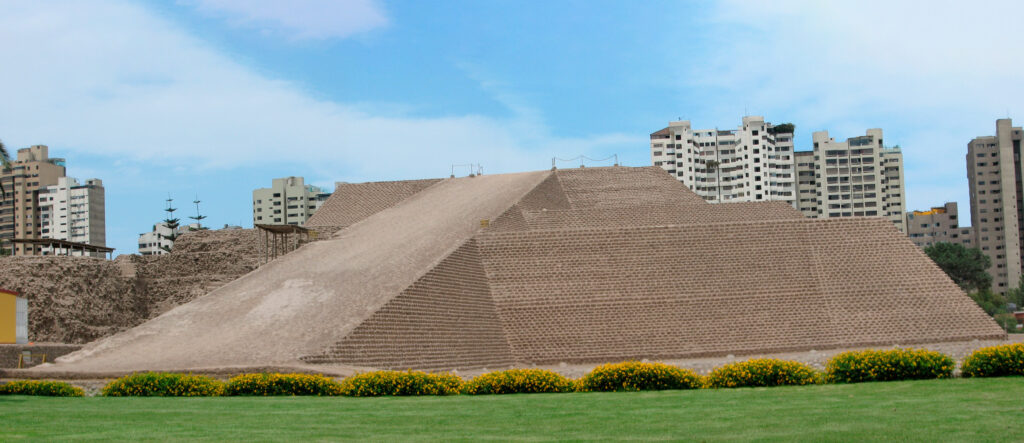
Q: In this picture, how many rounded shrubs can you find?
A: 9